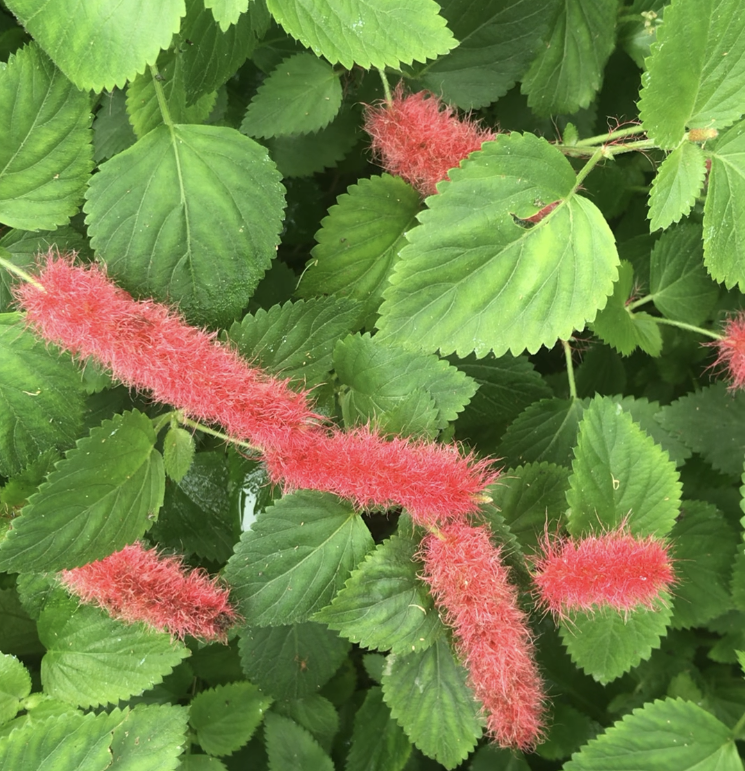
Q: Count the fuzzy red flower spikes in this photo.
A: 7